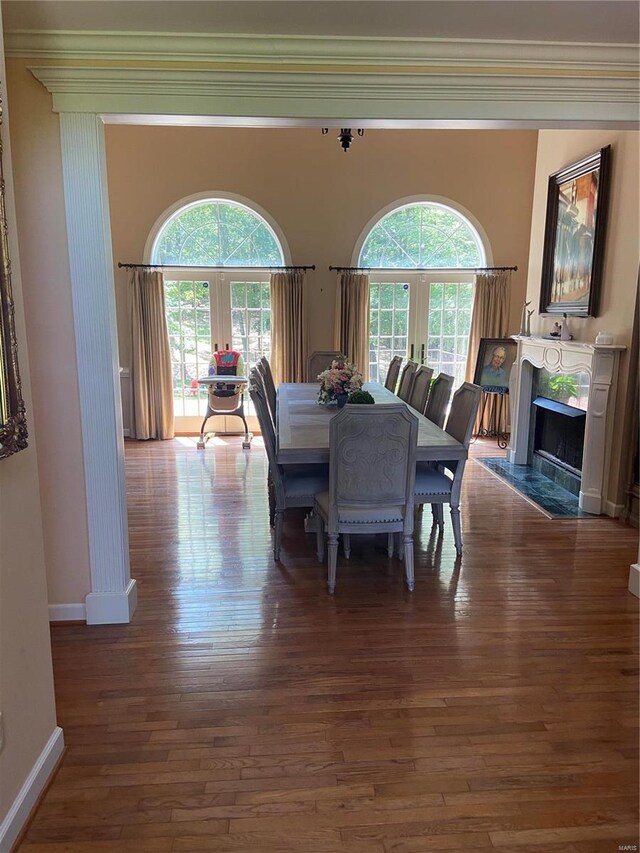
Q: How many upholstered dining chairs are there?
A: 12